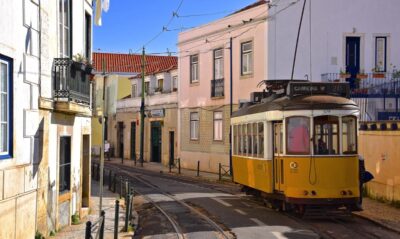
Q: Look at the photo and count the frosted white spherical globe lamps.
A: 0